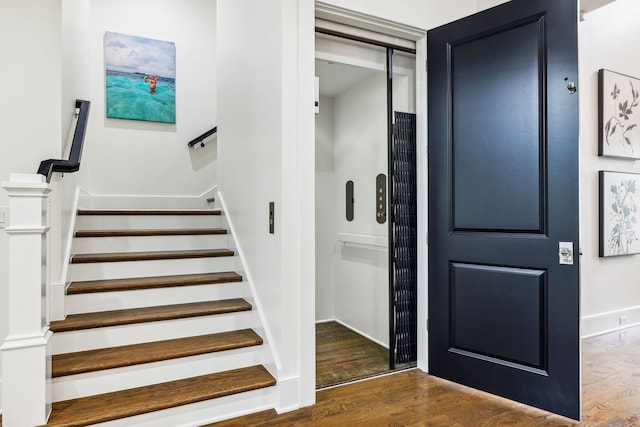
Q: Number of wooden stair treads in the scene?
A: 7